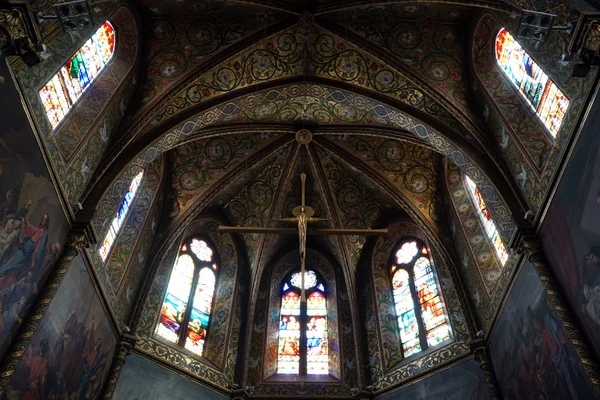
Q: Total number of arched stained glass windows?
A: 7